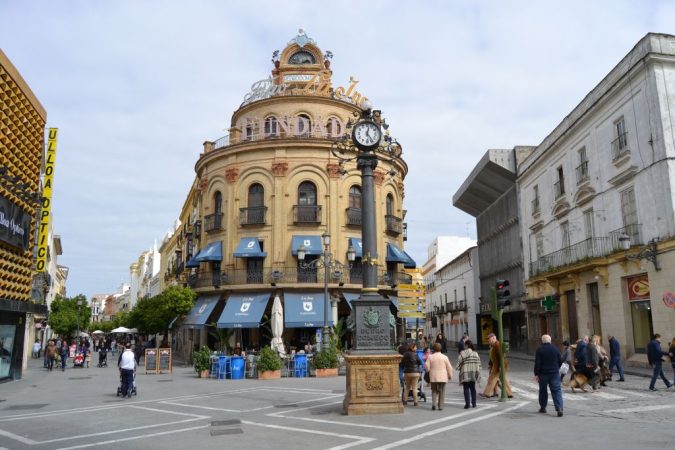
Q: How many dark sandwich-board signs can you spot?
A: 2